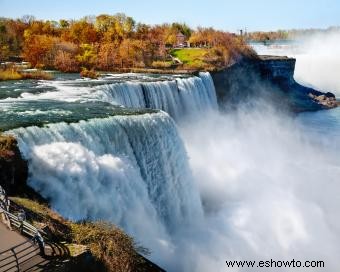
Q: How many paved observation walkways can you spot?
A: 1